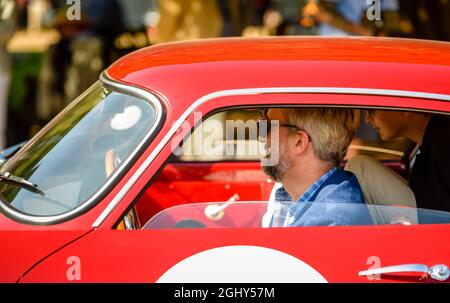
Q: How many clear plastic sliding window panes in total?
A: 1